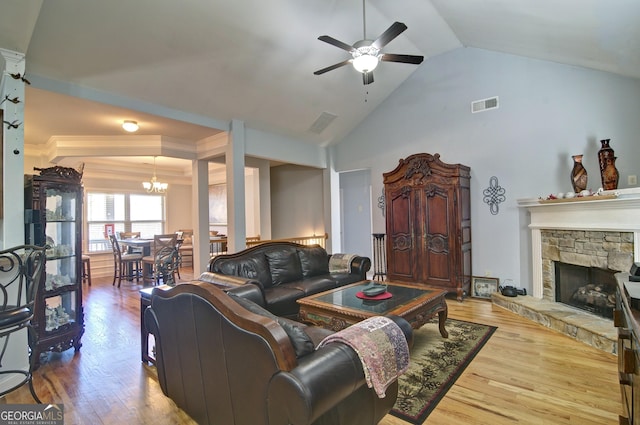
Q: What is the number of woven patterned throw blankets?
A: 2